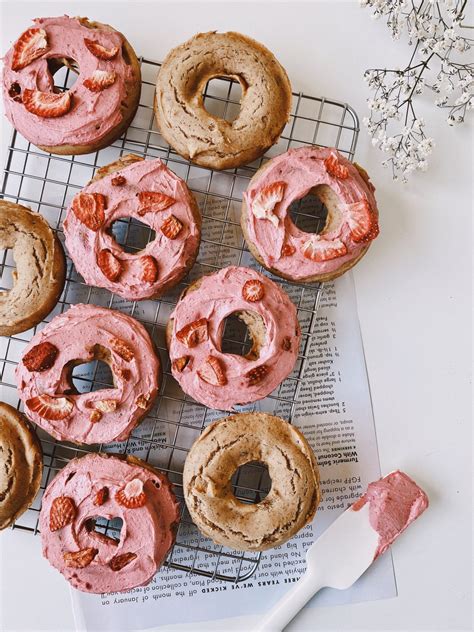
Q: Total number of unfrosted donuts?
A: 4